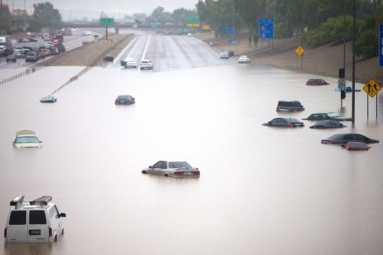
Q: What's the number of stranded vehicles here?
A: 13